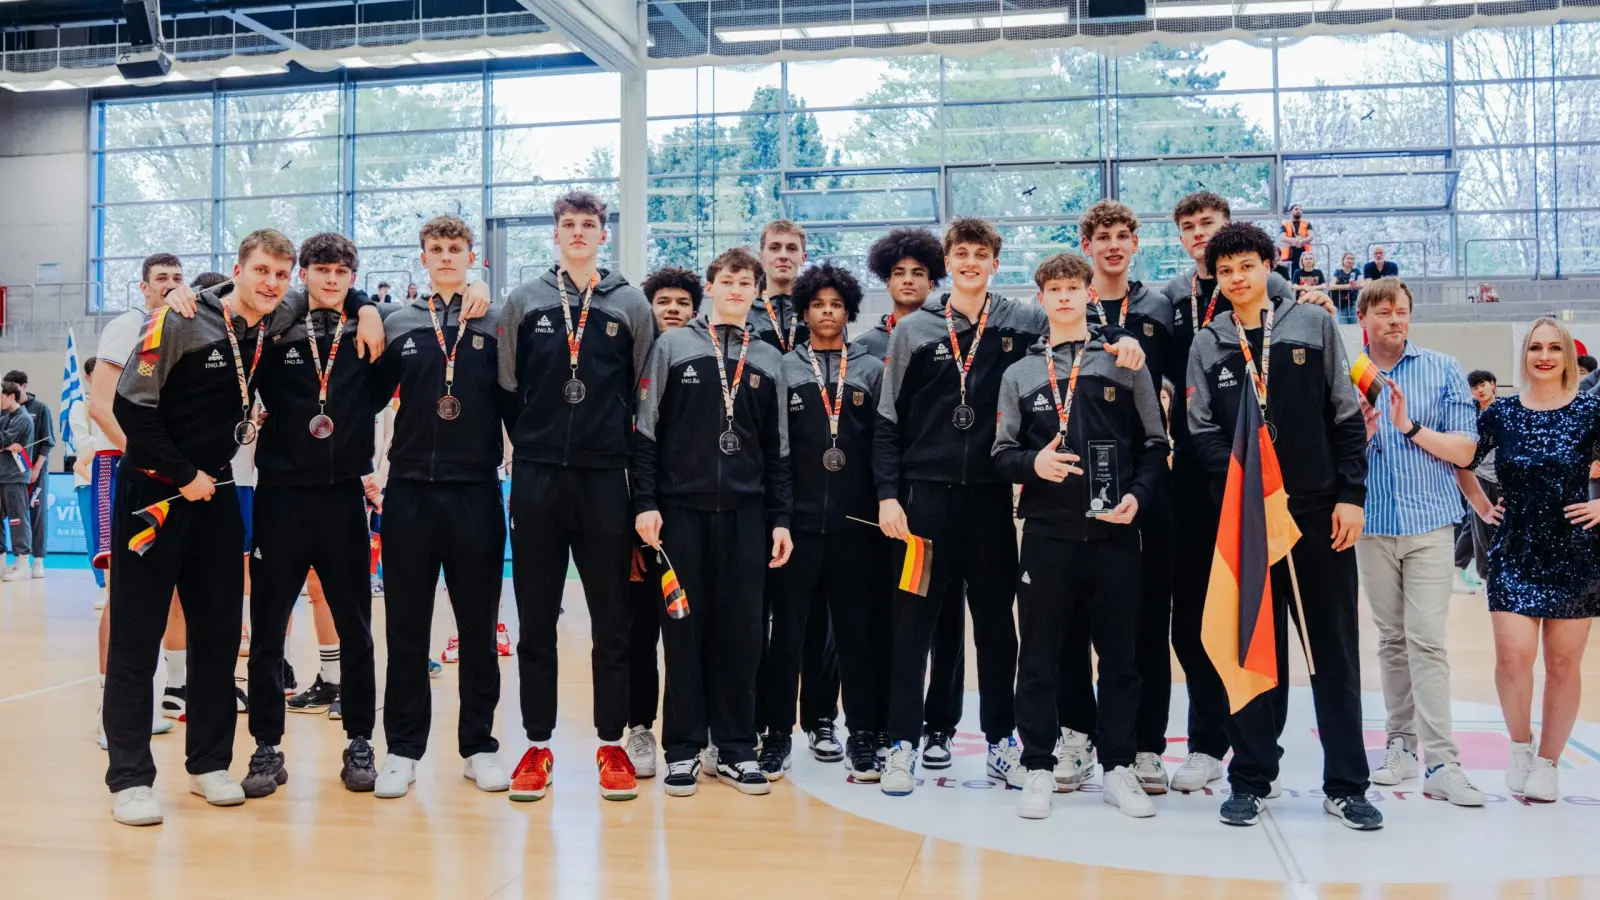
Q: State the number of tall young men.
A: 14